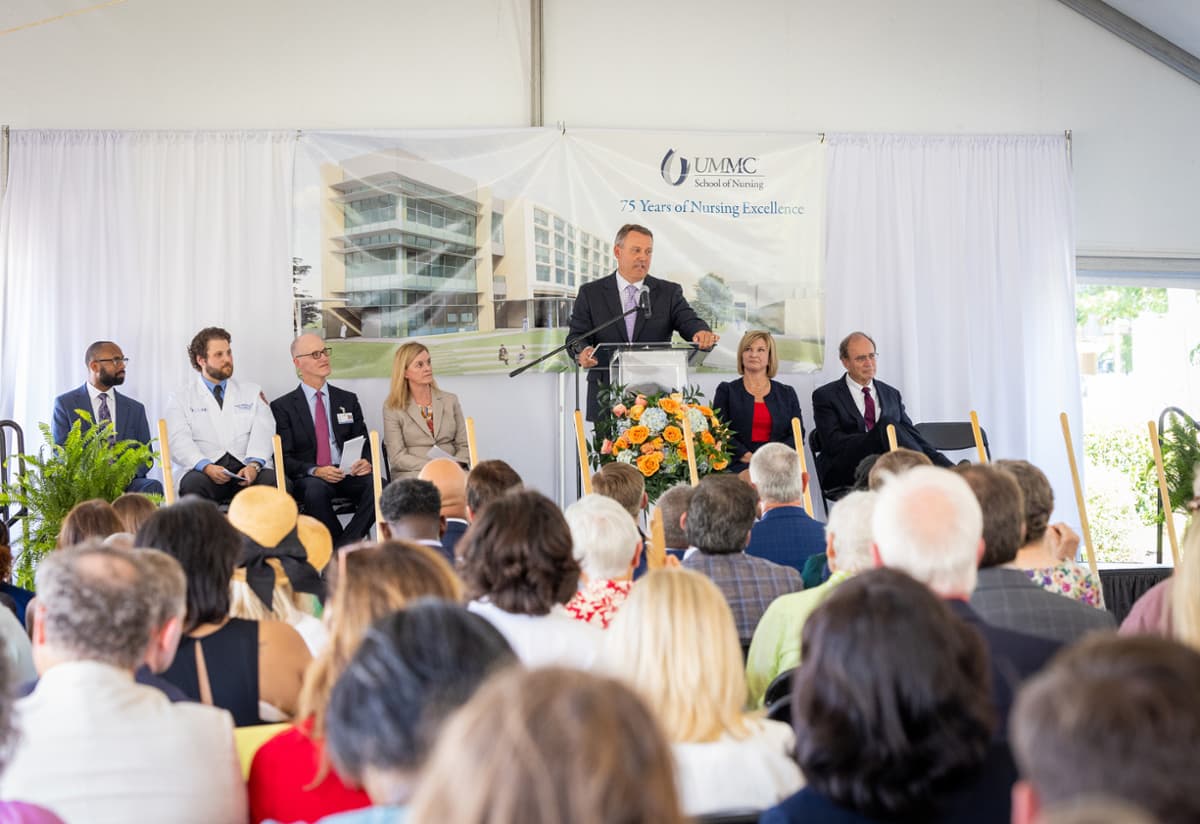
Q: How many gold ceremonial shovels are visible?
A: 11